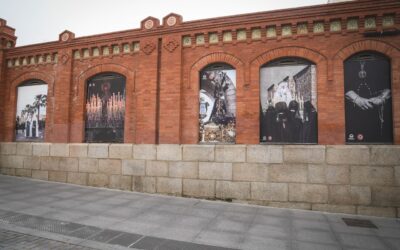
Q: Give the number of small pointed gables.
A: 3